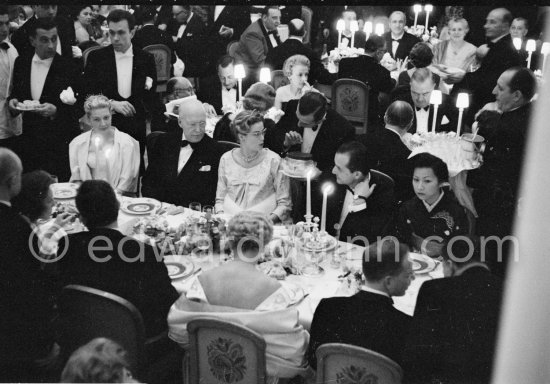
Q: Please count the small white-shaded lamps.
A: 13